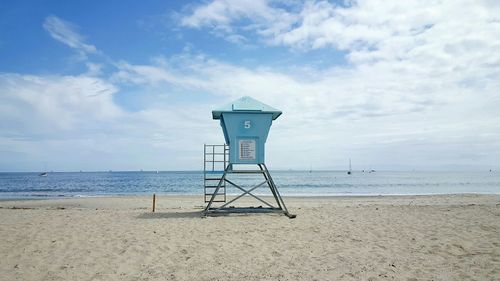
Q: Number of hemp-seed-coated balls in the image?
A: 0